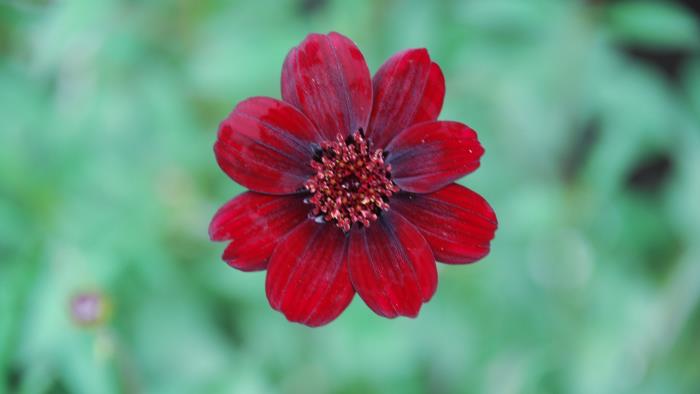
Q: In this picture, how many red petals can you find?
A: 8